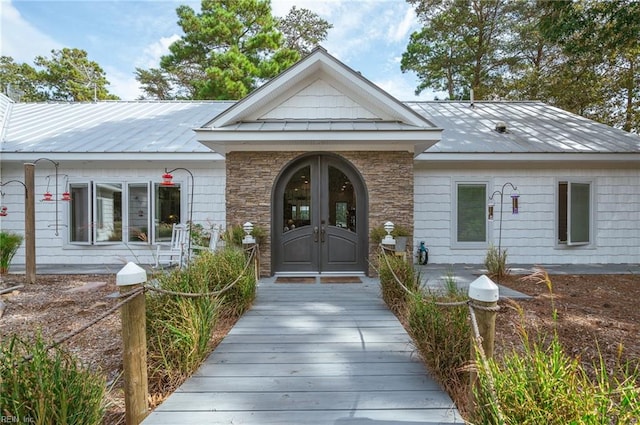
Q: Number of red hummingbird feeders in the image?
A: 4